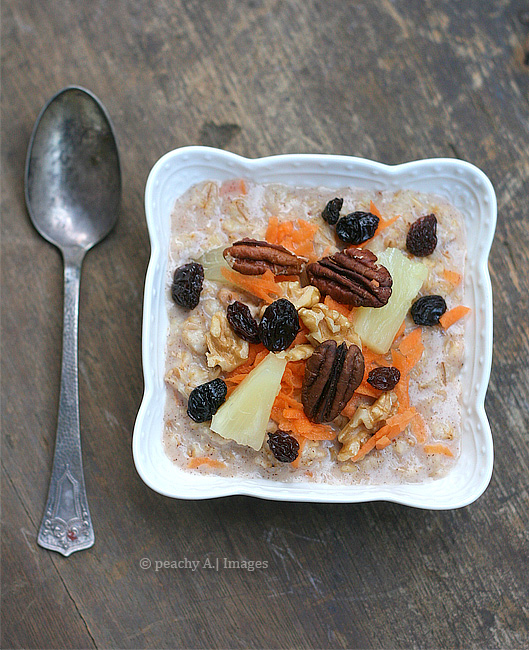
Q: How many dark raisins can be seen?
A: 10